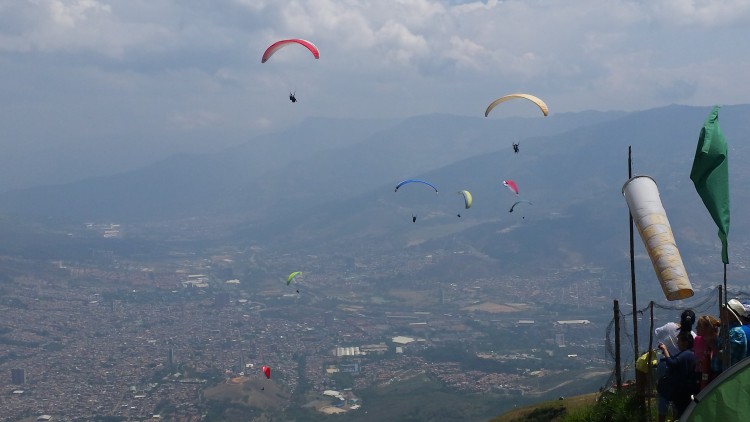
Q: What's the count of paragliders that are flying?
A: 8